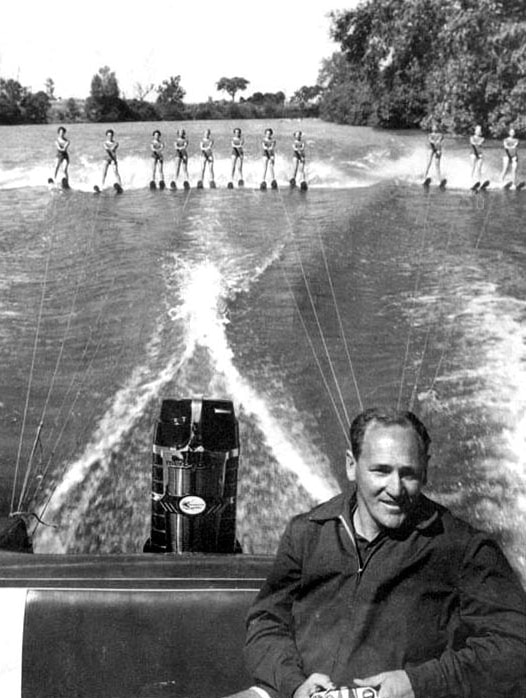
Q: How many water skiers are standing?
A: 11